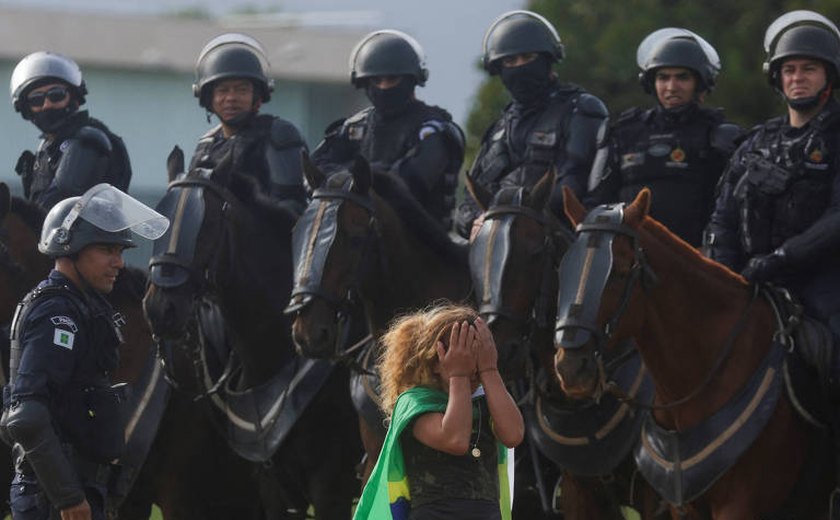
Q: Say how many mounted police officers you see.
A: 6